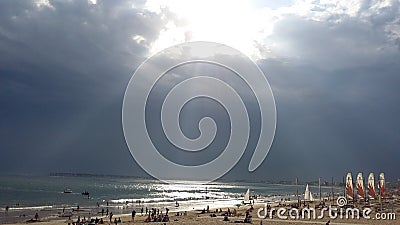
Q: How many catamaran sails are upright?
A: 4